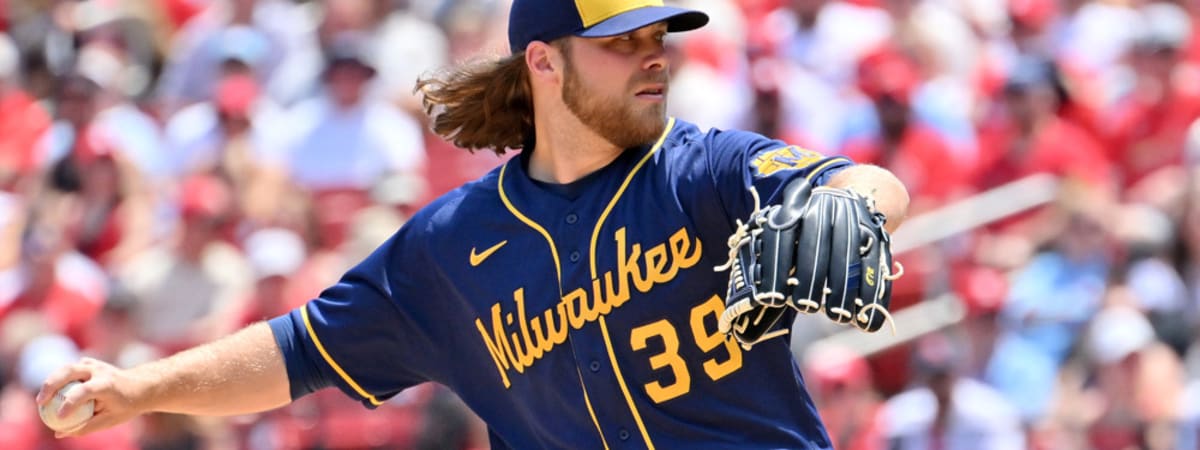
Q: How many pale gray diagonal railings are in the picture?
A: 2